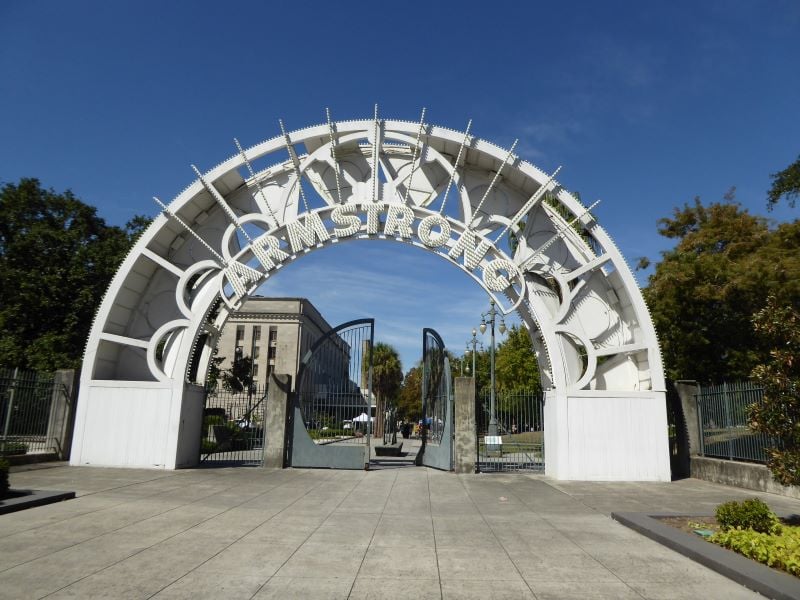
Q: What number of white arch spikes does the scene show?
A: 11